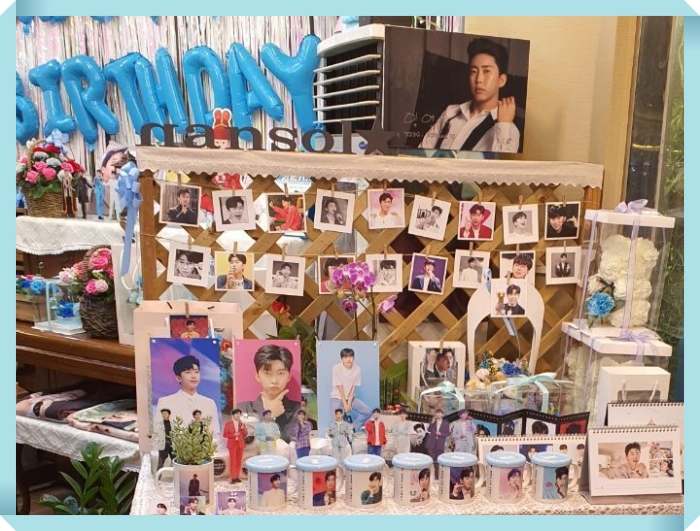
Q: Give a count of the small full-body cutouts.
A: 14